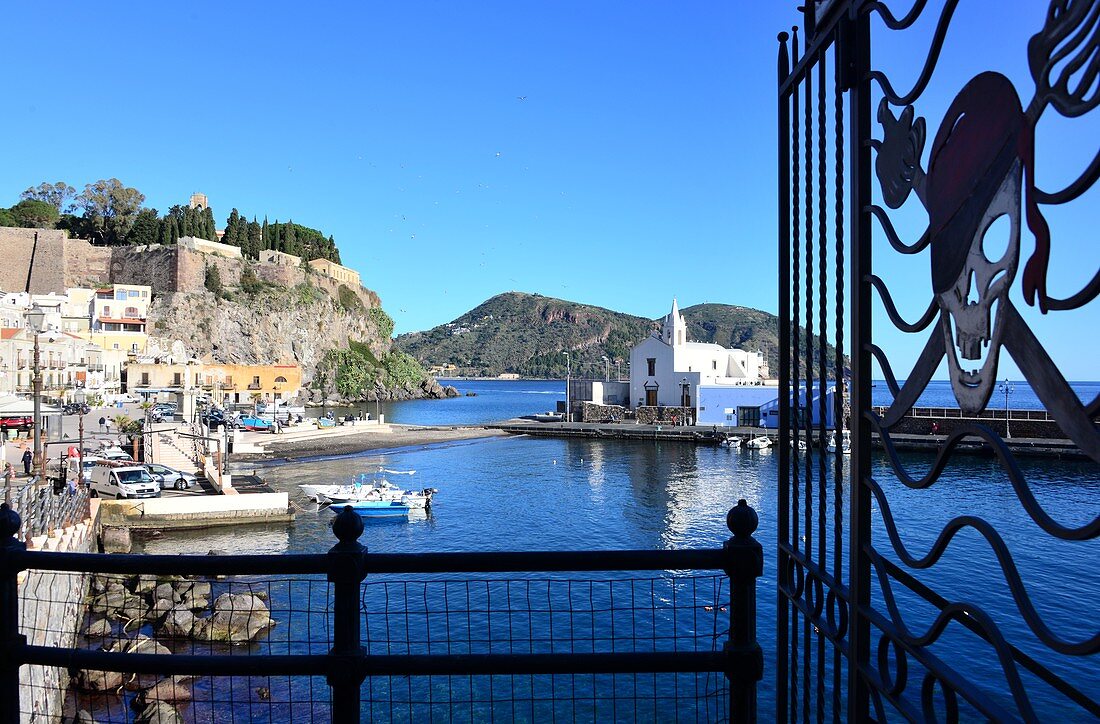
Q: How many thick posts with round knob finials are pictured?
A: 3